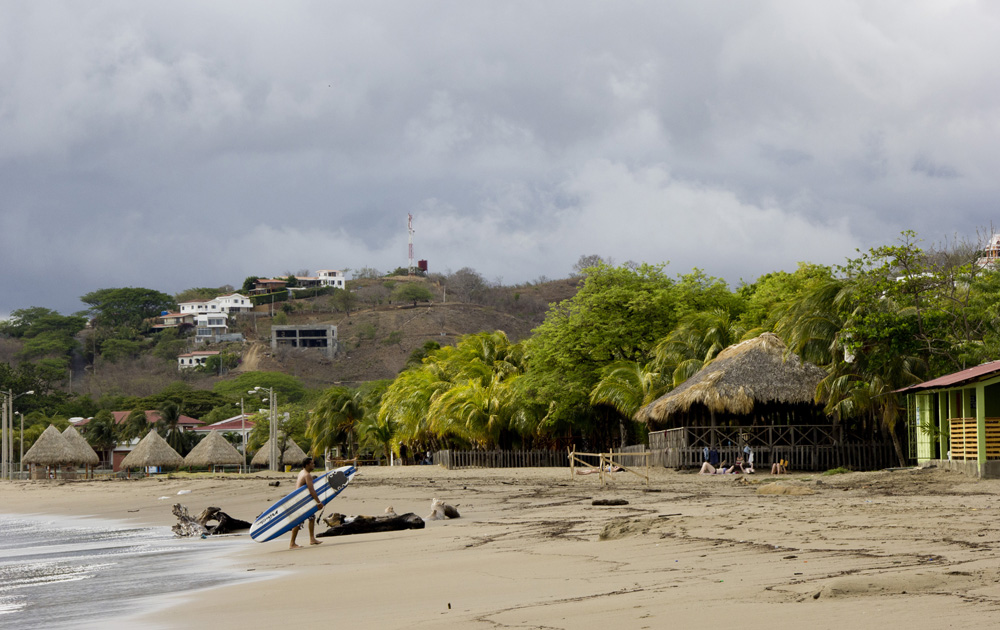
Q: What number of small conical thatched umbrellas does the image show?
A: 5